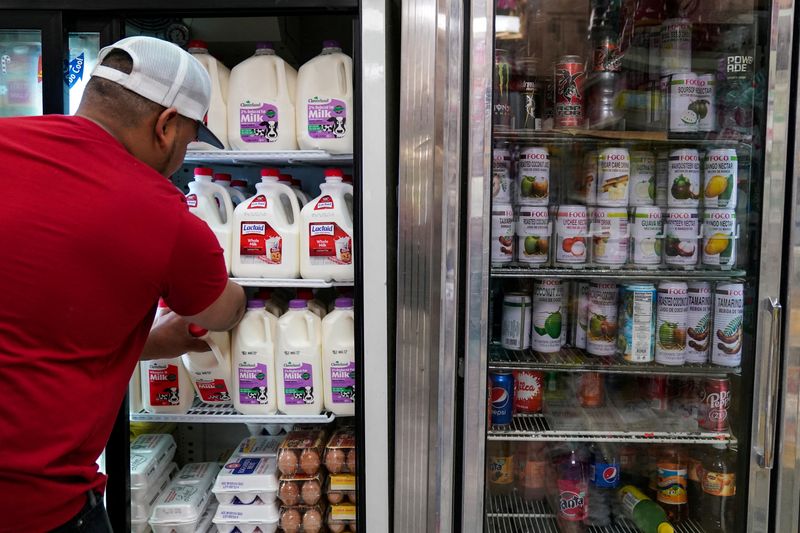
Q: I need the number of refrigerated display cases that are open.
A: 1